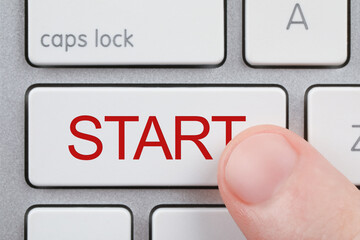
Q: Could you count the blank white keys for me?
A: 2